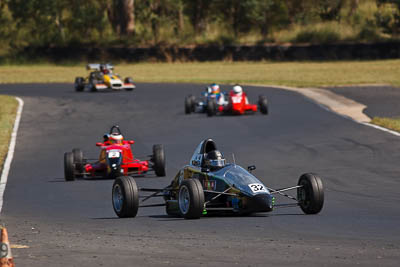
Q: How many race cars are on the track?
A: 5